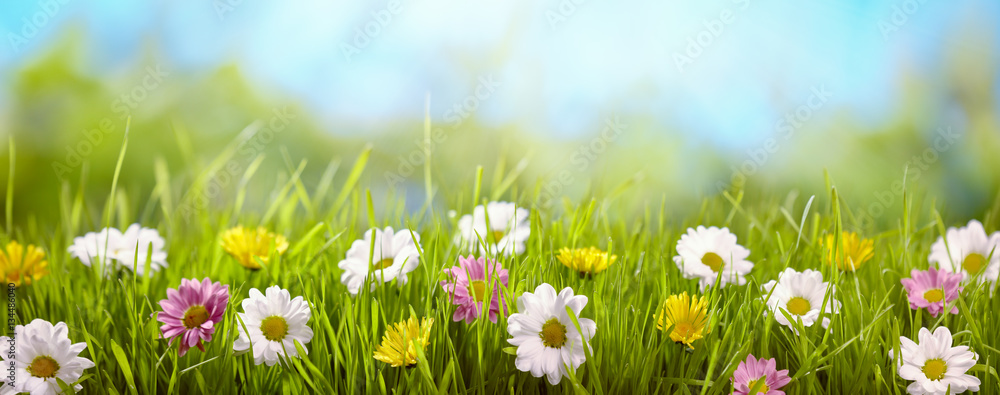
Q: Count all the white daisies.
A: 10